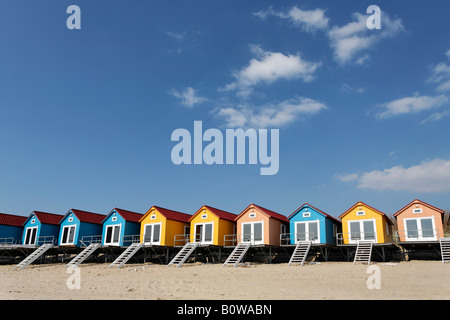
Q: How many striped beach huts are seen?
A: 0